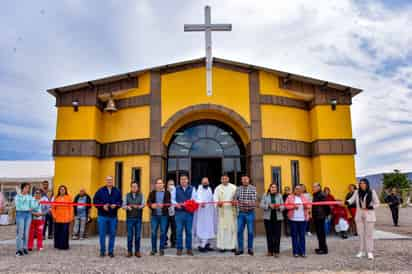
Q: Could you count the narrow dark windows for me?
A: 4